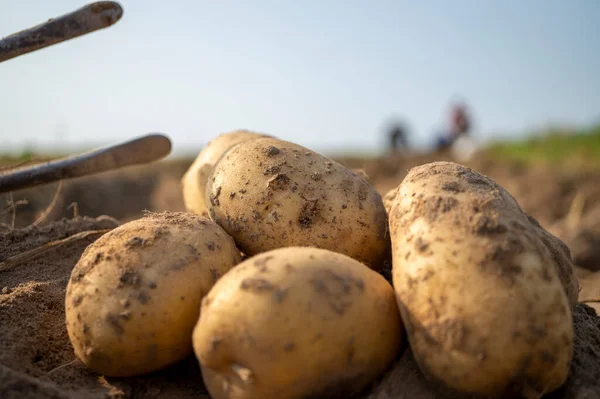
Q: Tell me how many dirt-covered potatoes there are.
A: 6